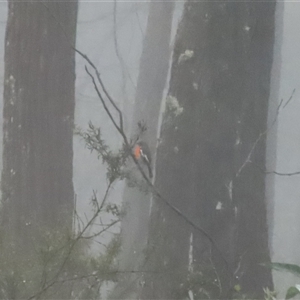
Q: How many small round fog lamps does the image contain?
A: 0